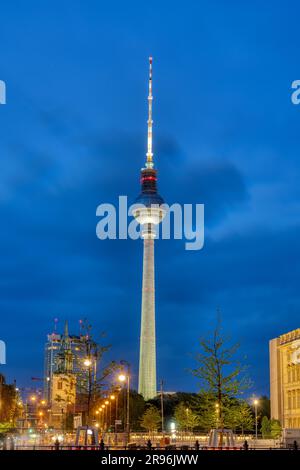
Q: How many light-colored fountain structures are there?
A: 2